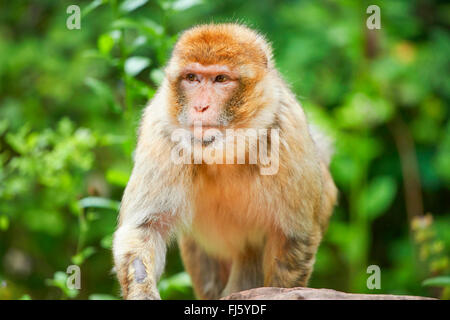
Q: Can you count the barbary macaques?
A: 1